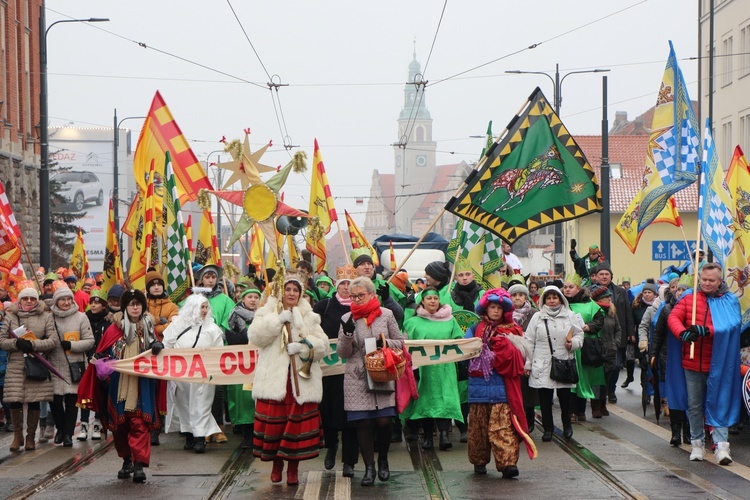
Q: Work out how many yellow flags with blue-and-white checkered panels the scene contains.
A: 2